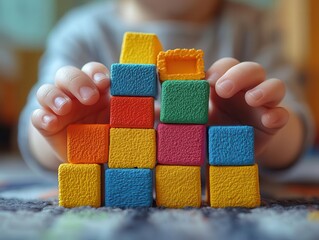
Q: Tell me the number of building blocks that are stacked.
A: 13